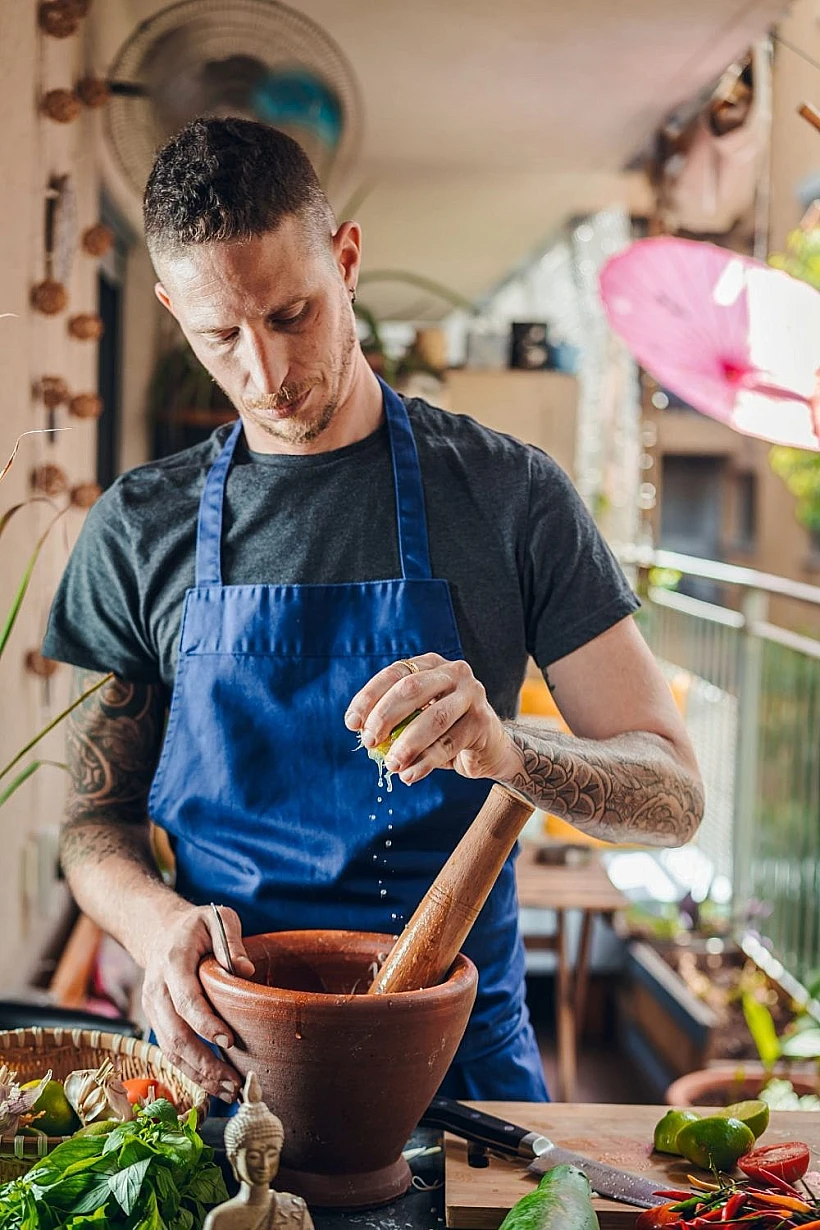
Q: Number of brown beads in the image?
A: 12